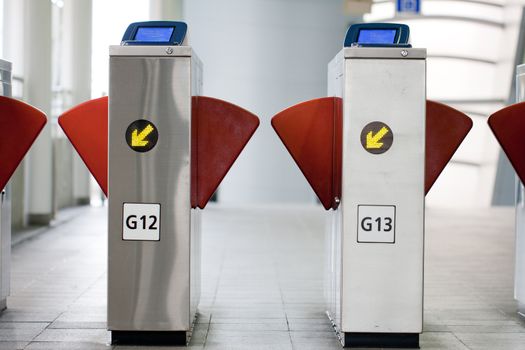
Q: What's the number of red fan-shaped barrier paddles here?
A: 6